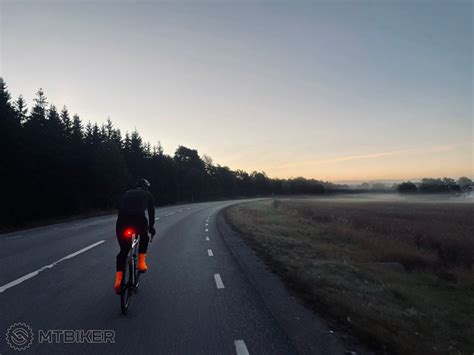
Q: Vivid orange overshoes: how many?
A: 2